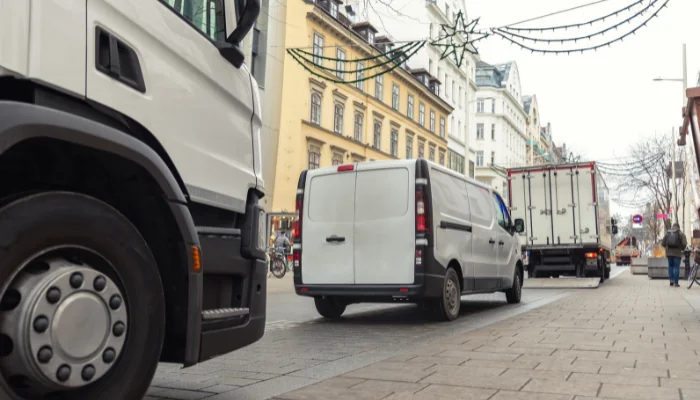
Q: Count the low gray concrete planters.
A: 2